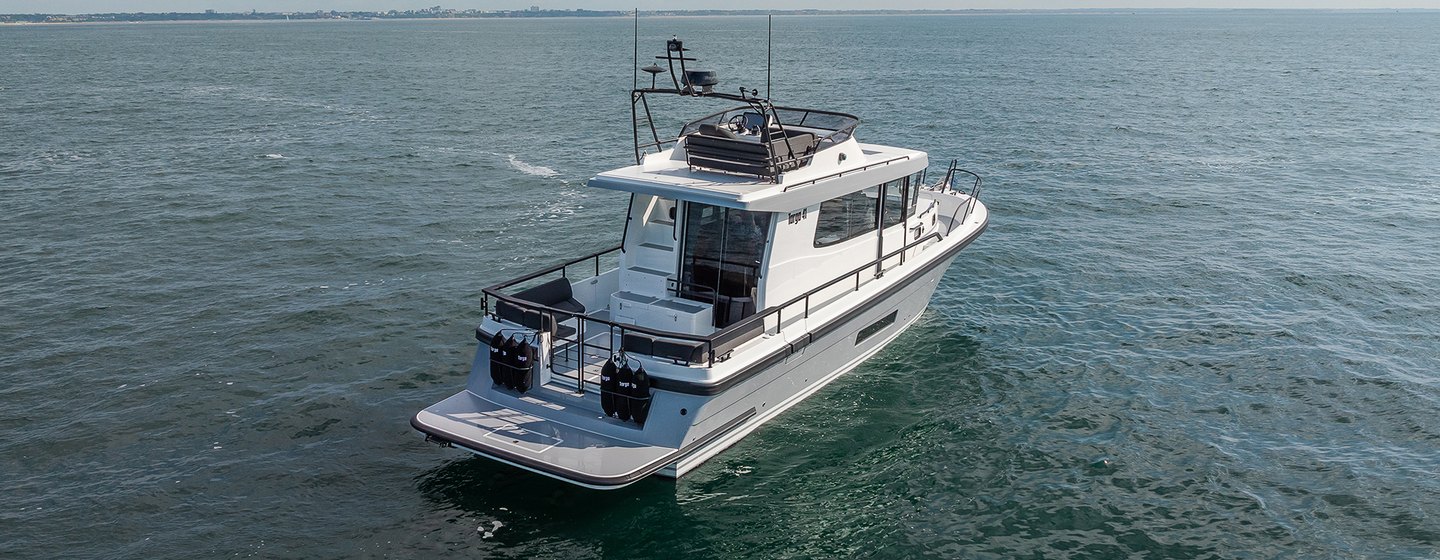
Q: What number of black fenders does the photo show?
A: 6